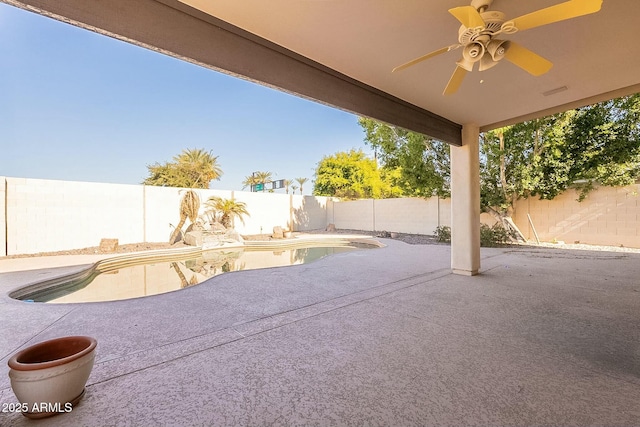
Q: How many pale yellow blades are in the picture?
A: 5